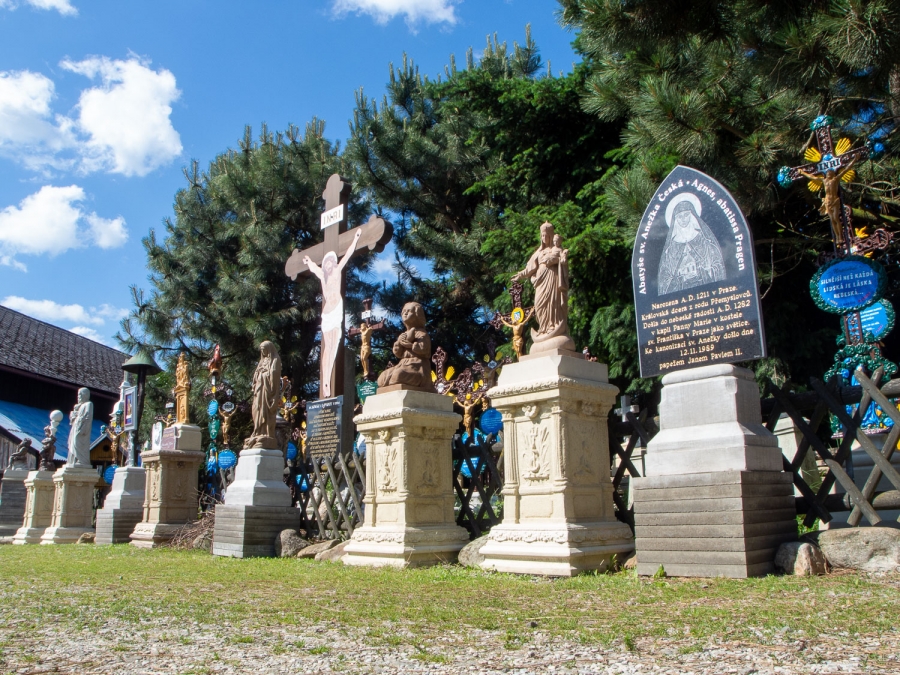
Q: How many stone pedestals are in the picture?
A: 9